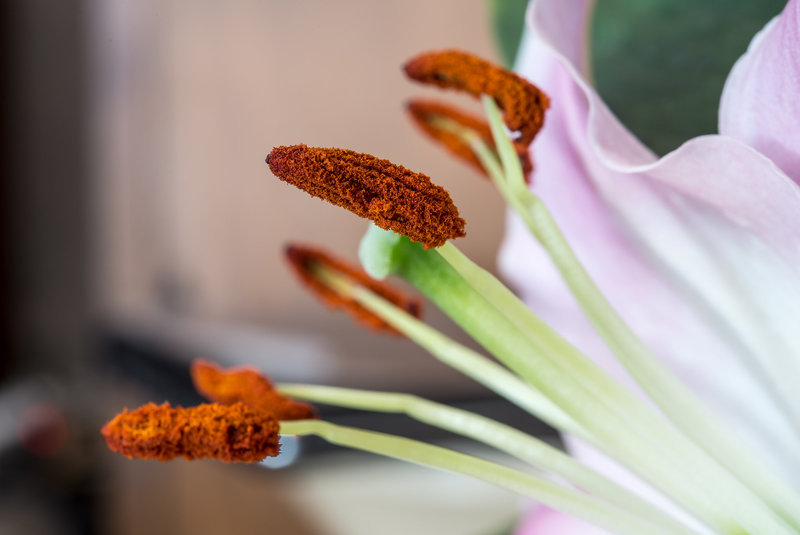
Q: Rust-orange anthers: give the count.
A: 6